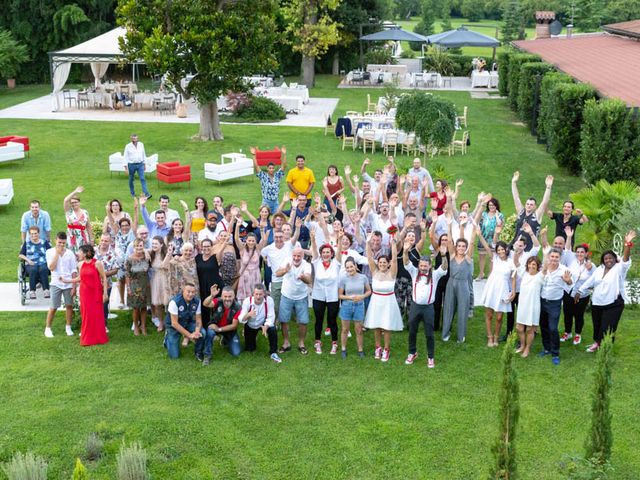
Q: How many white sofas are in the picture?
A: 4